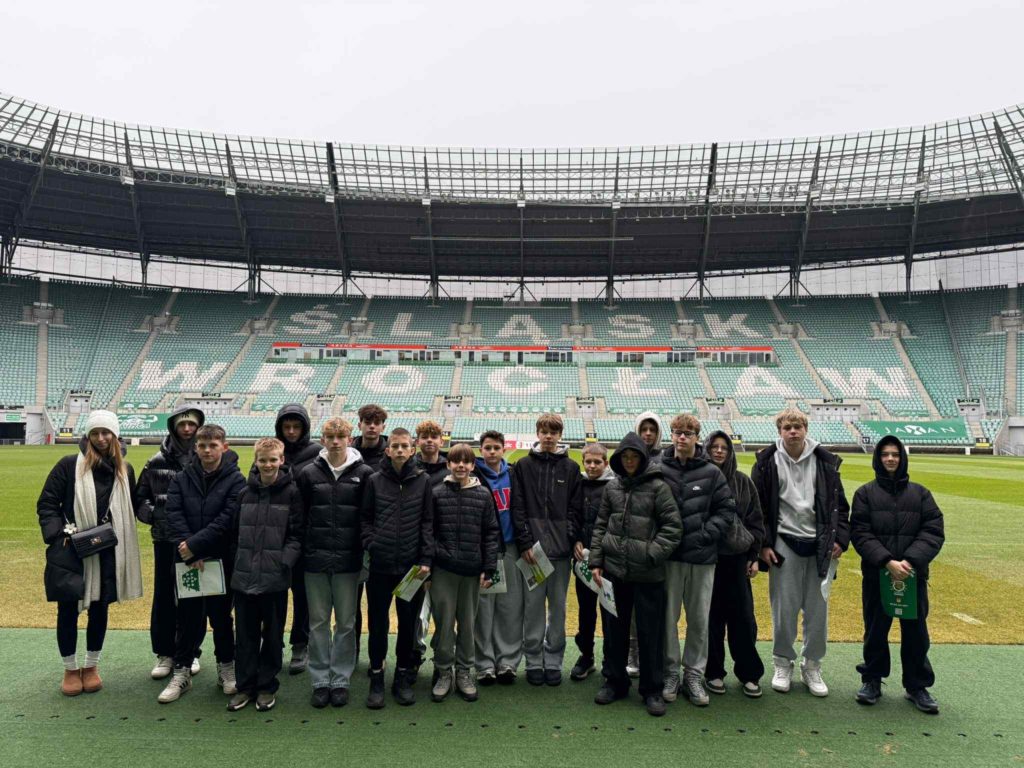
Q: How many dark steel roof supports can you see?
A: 11